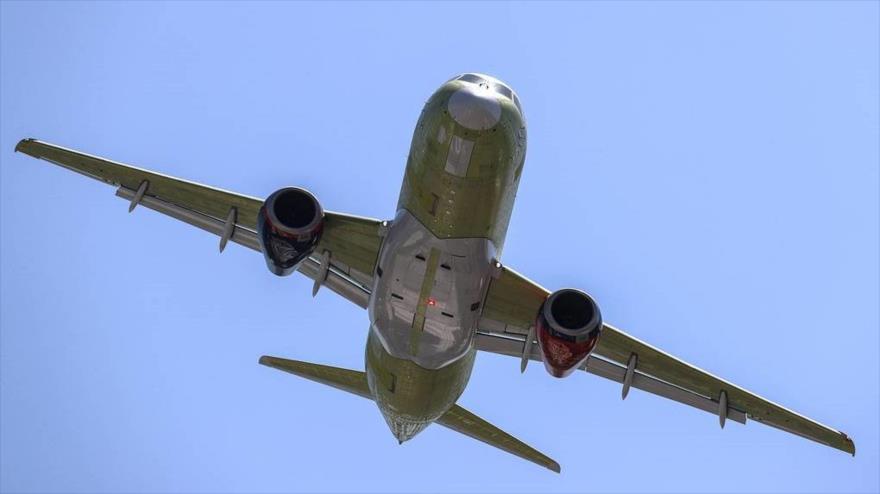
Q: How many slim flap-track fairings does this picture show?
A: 6